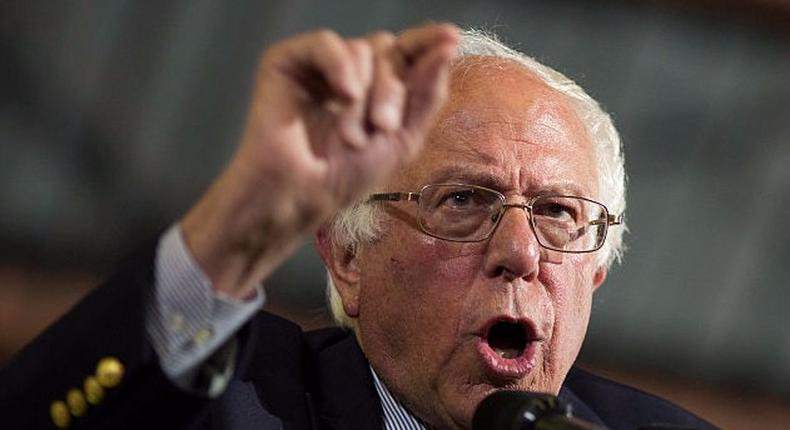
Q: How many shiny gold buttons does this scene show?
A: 4